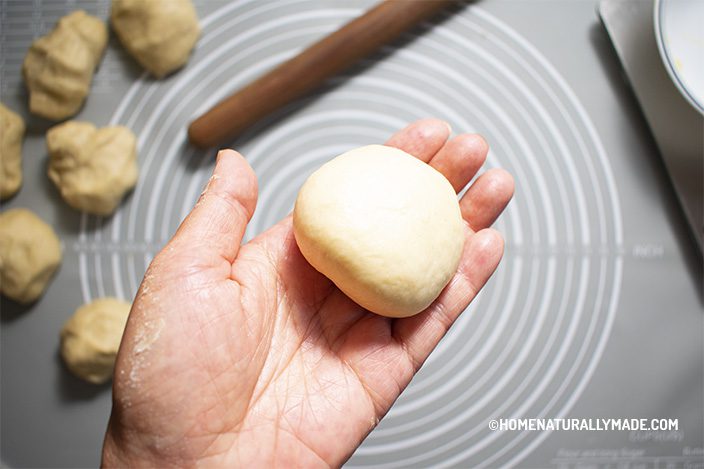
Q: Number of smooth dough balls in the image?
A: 1